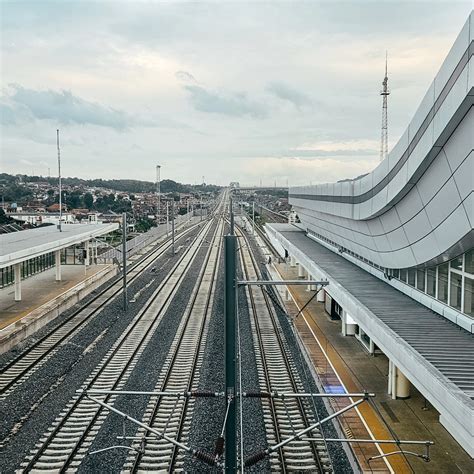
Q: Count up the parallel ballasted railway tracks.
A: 4